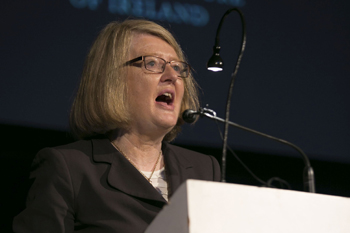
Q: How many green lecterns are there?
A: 0